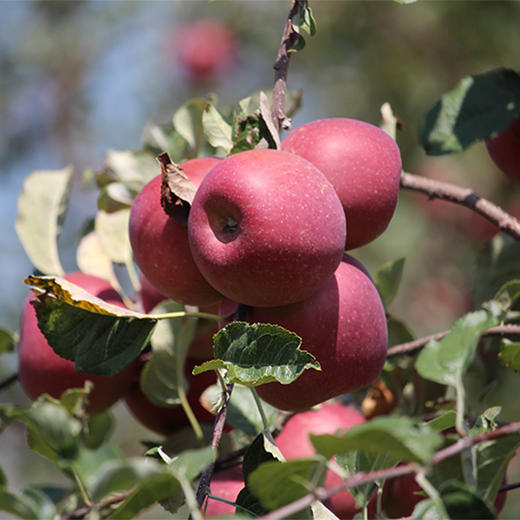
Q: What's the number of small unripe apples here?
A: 0